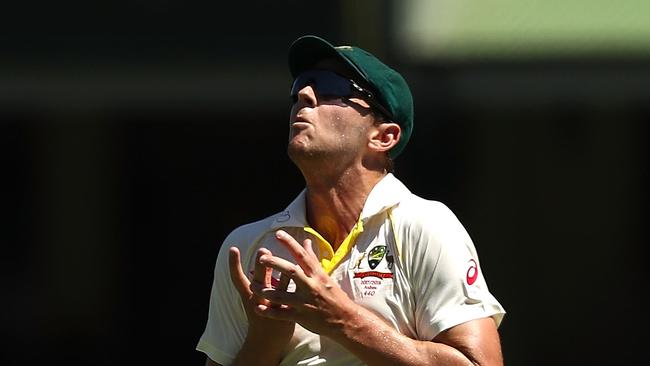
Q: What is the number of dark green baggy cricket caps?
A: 1